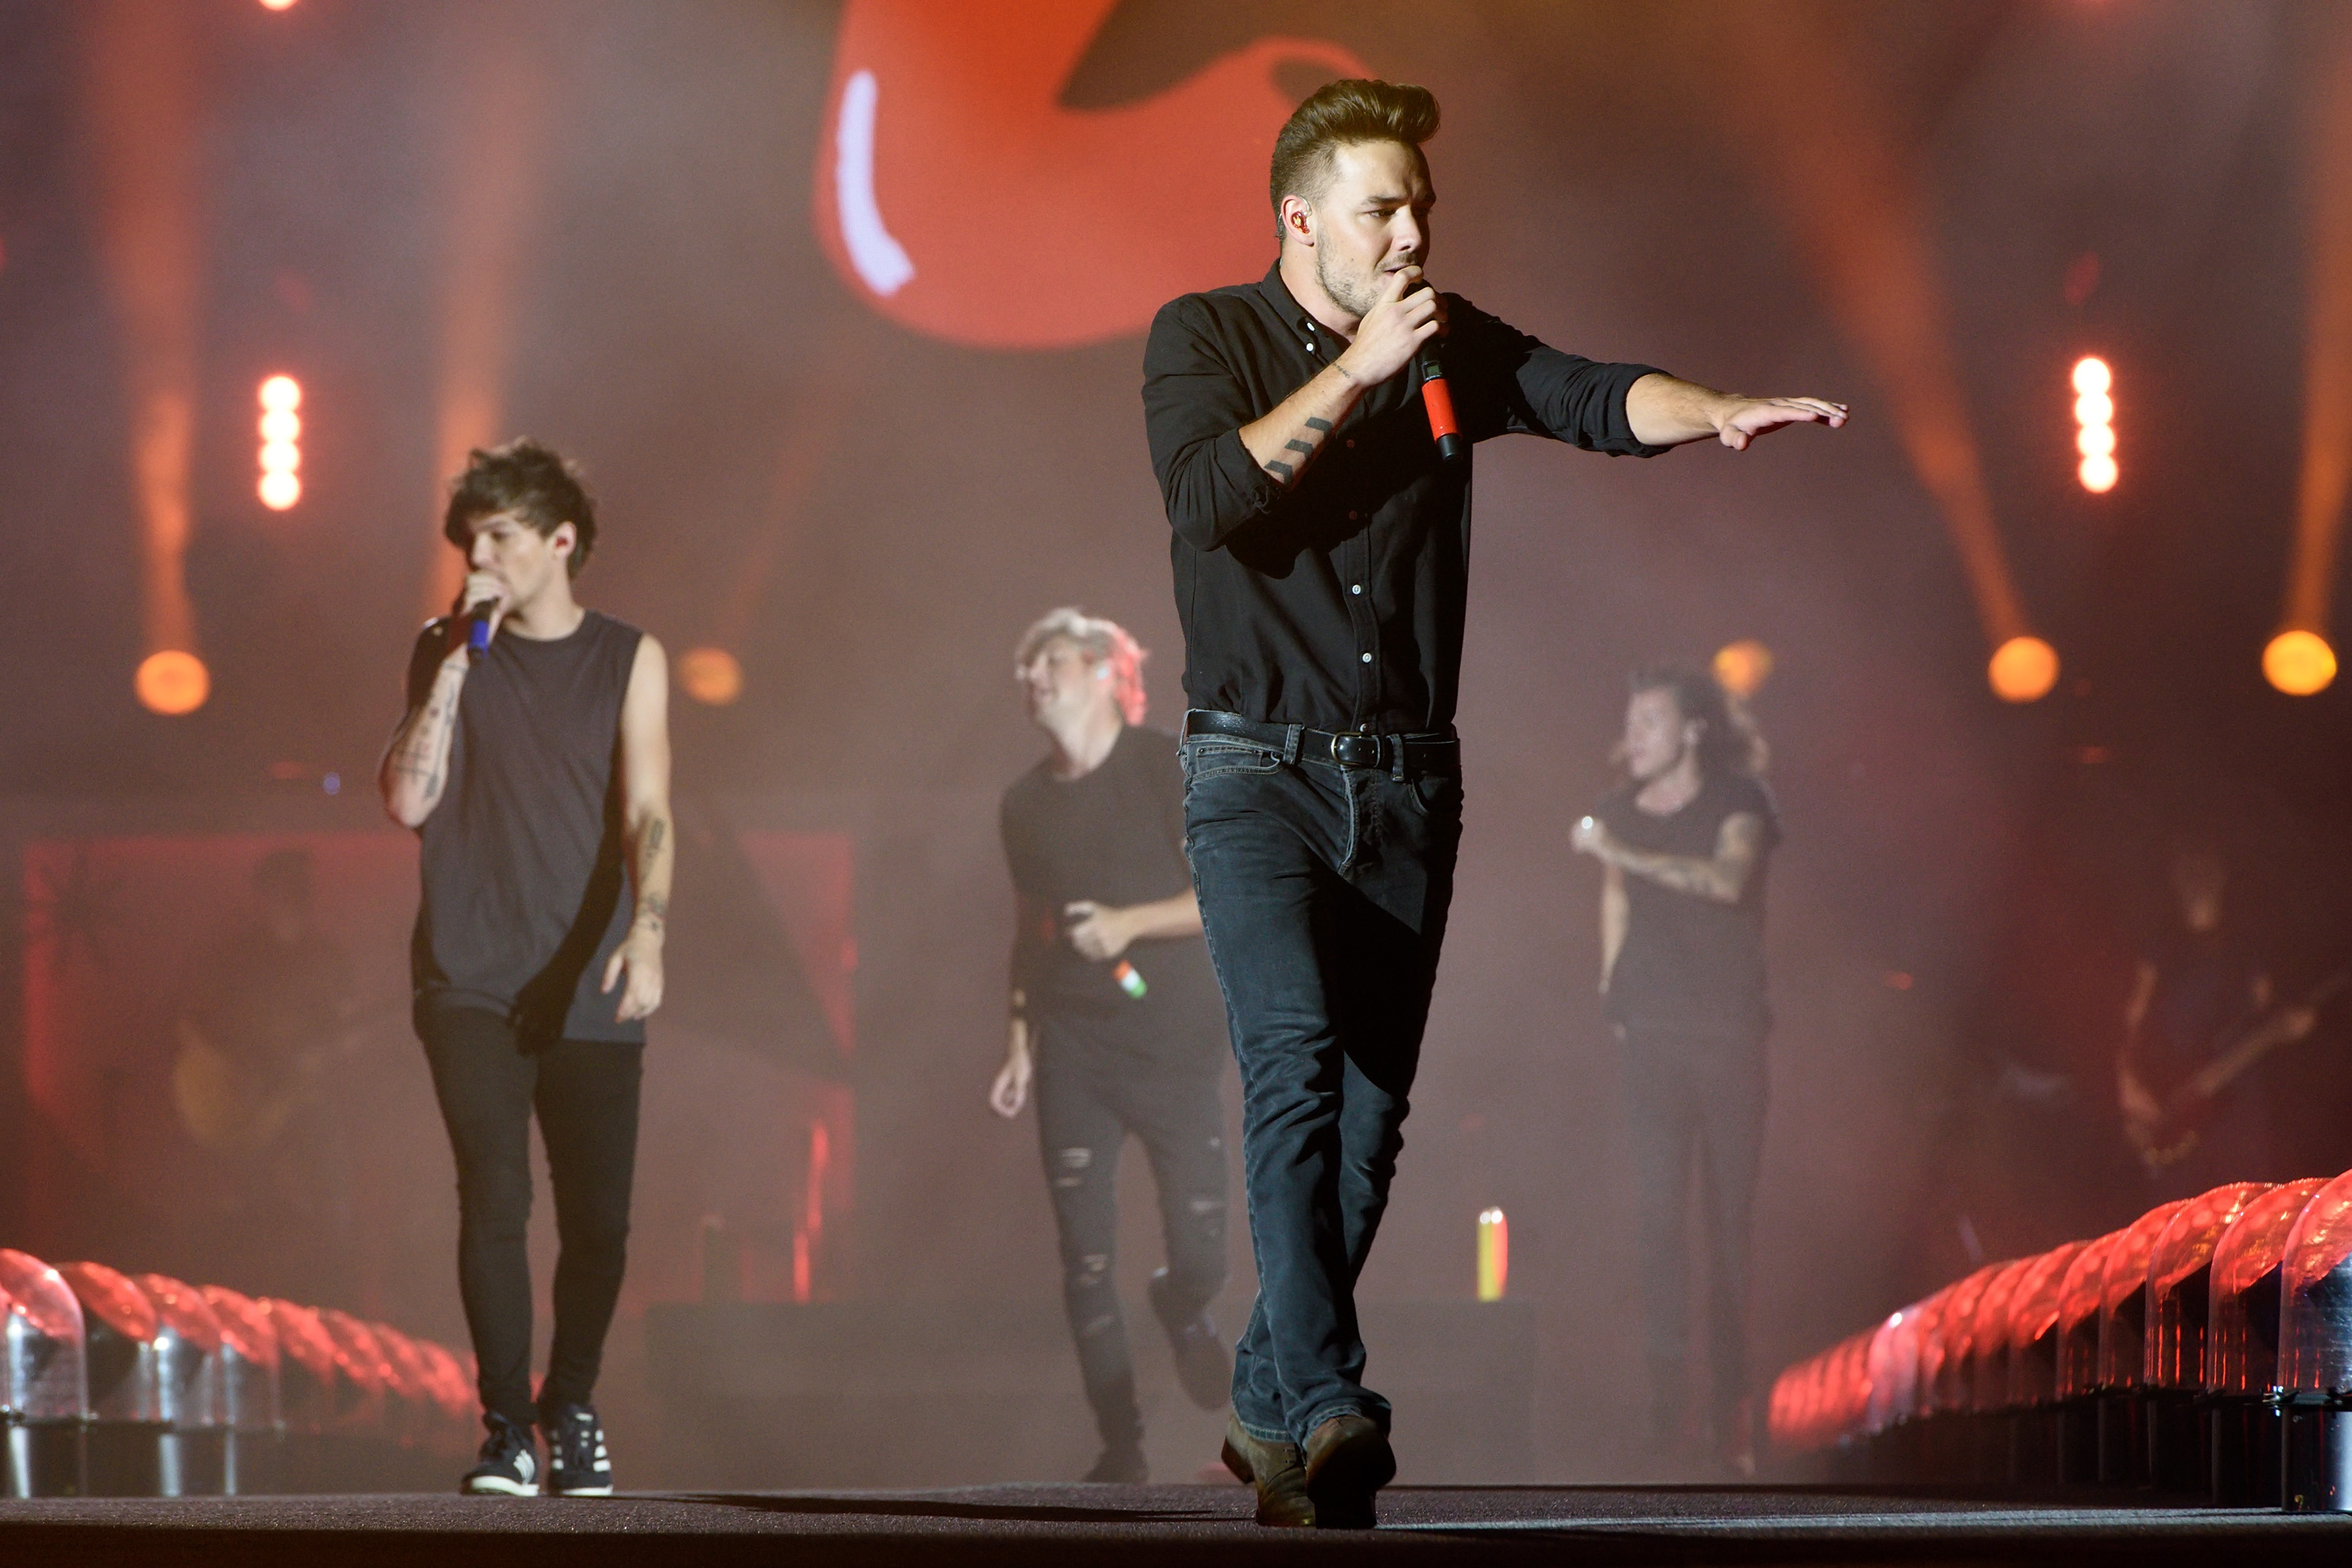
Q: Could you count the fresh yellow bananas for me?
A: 0